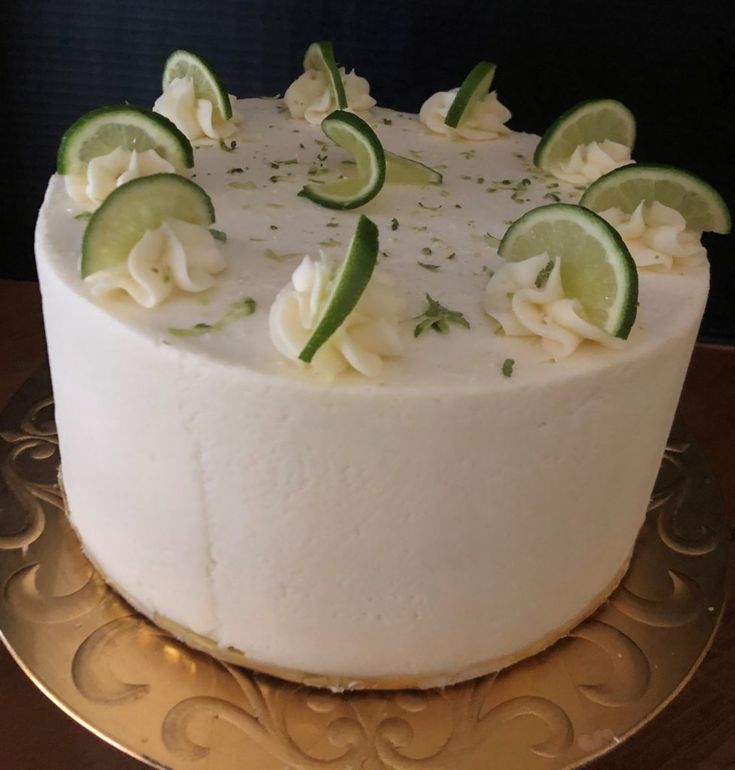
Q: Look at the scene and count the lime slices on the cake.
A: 10